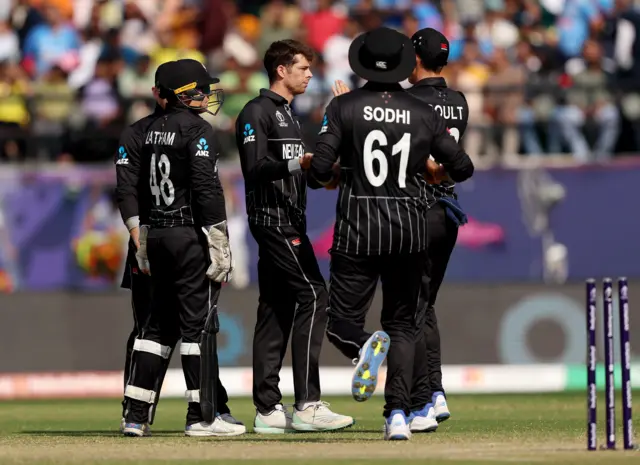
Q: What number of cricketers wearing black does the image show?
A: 5